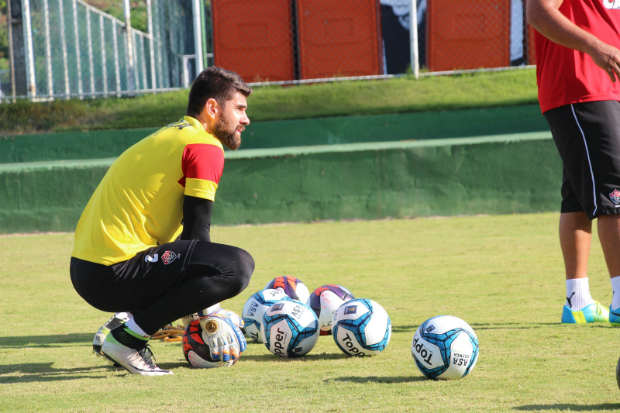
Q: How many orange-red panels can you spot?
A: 3